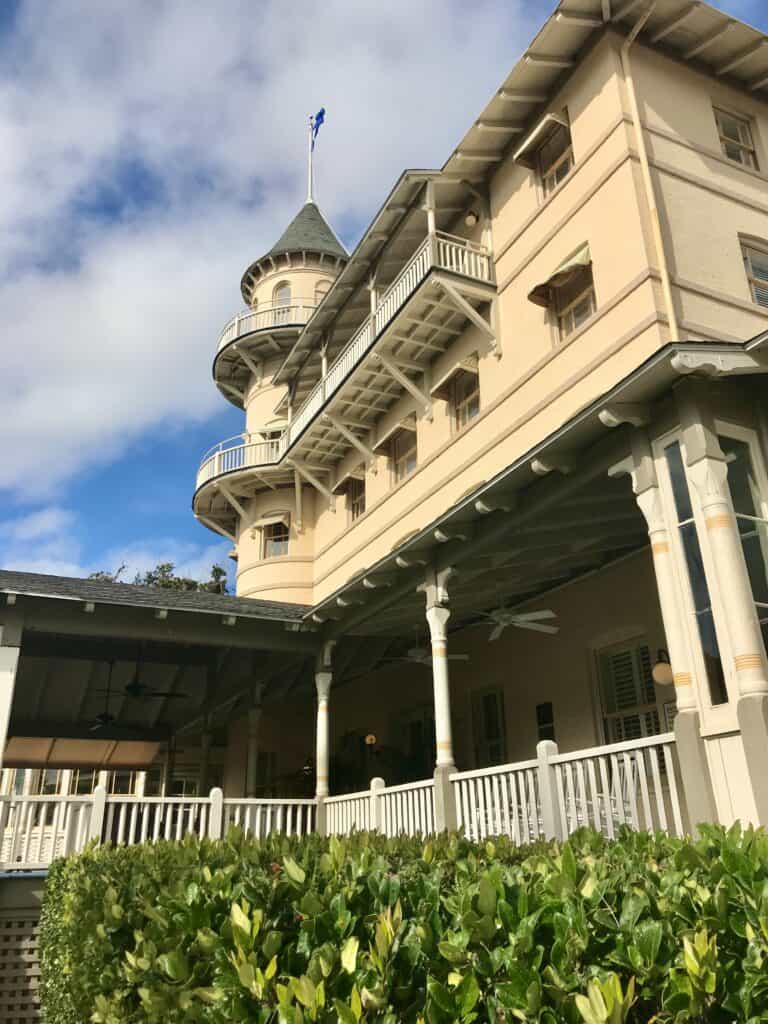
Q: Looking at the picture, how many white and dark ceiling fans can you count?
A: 4